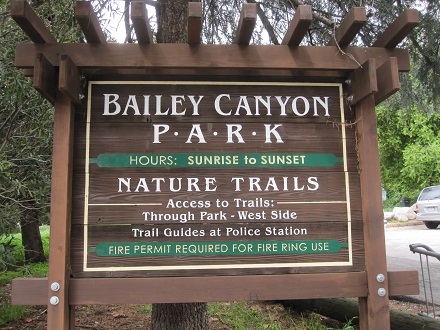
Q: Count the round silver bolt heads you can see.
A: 4